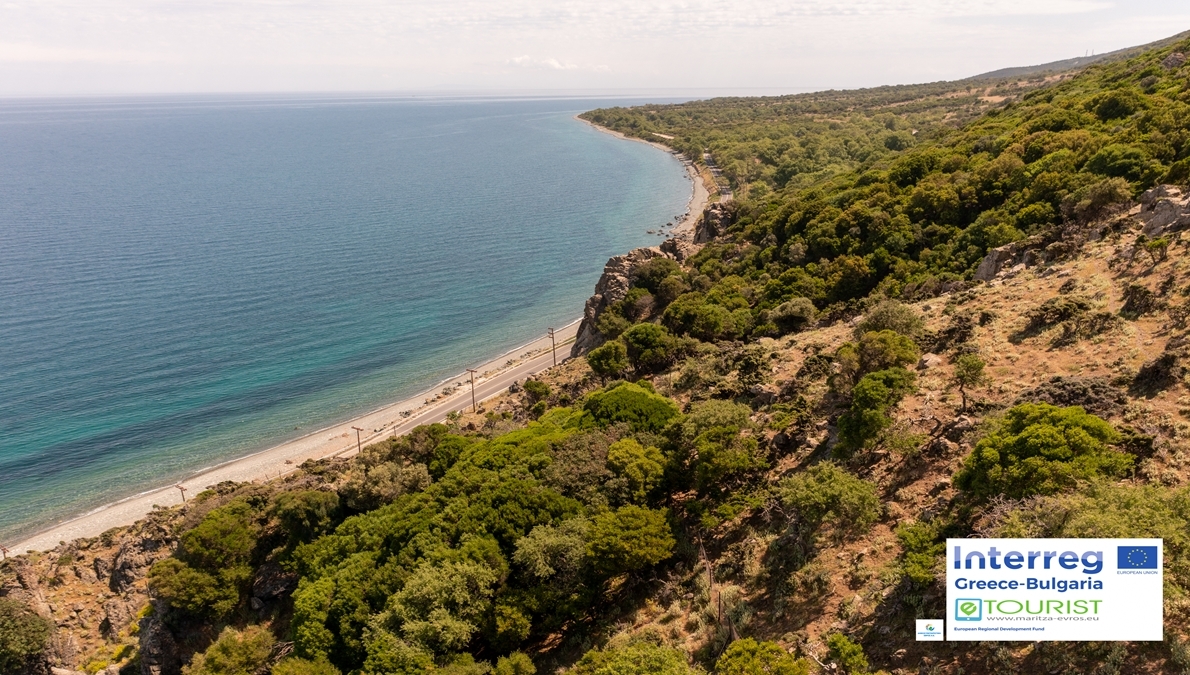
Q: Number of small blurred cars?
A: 0